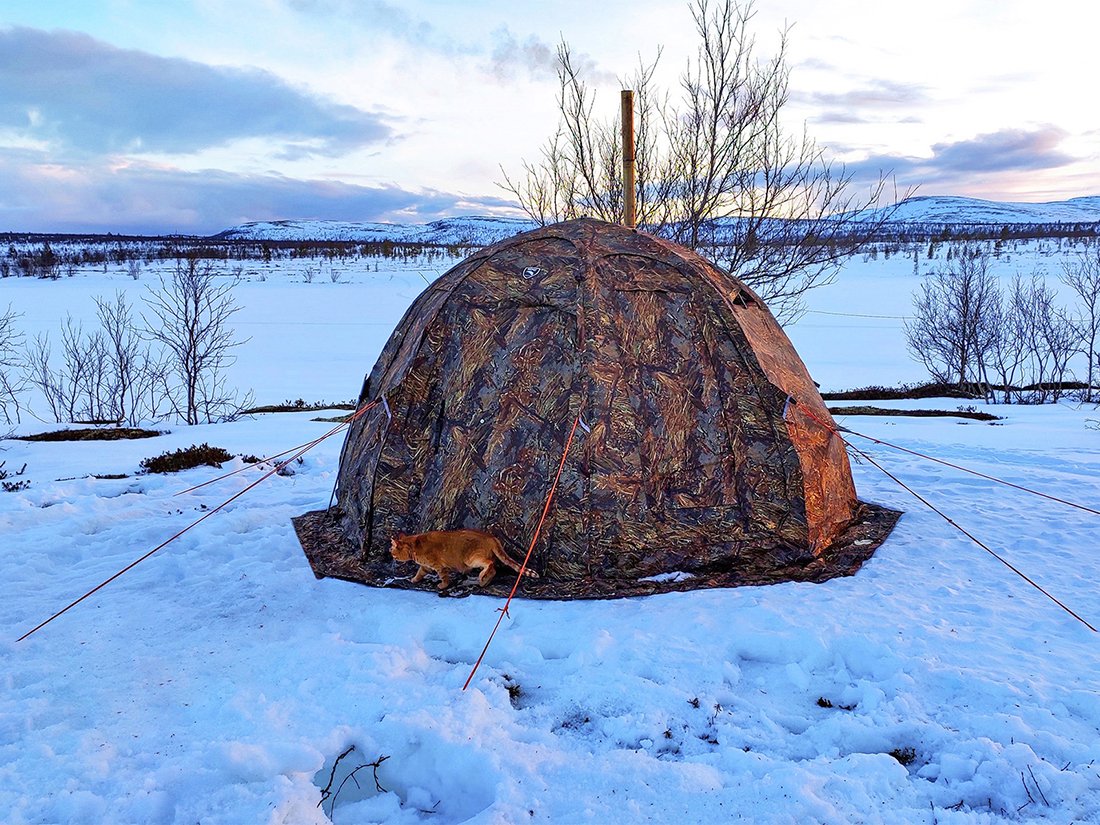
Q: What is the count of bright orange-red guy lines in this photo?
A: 5